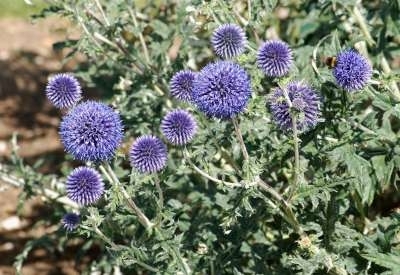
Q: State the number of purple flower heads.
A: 12